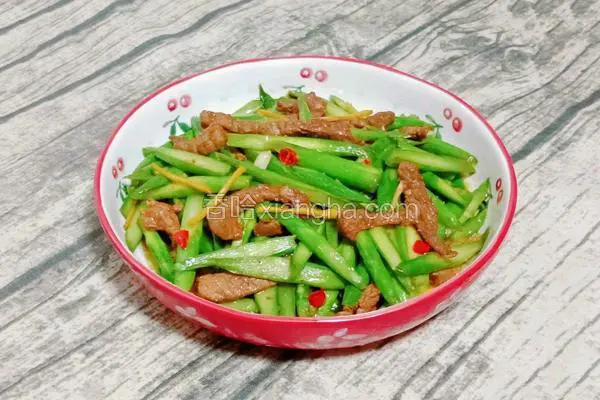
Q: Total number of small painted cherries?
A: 10